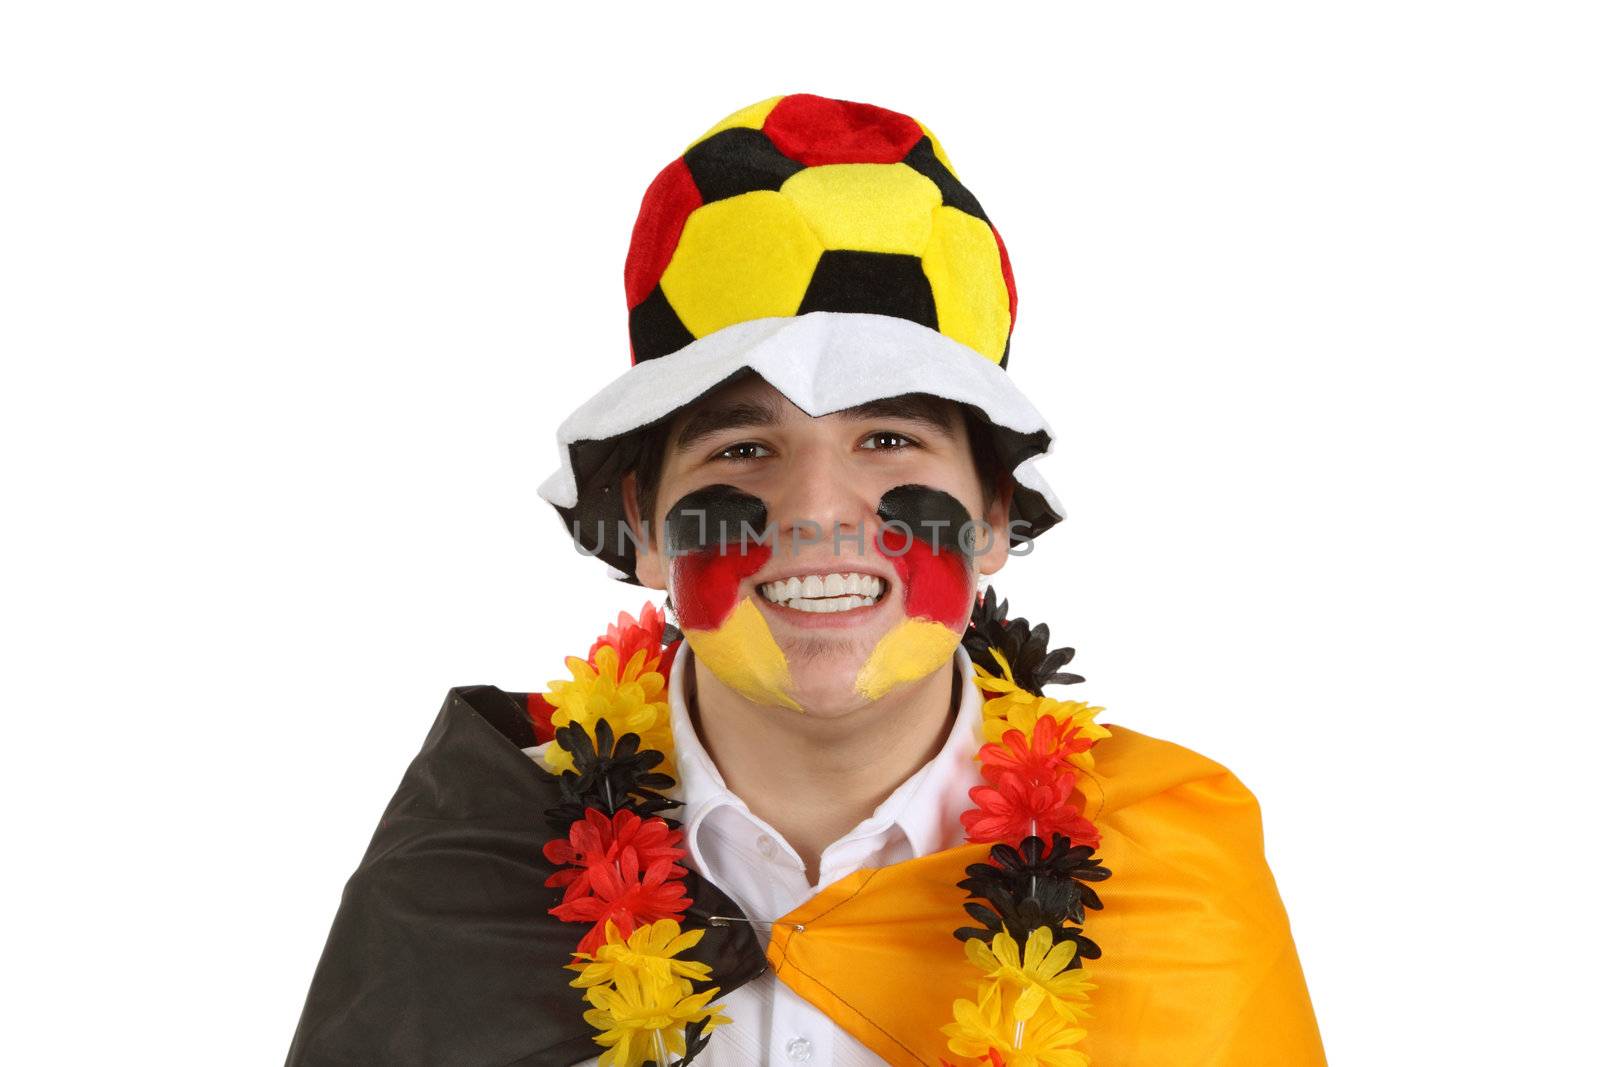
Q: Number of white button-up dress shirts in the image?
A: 1